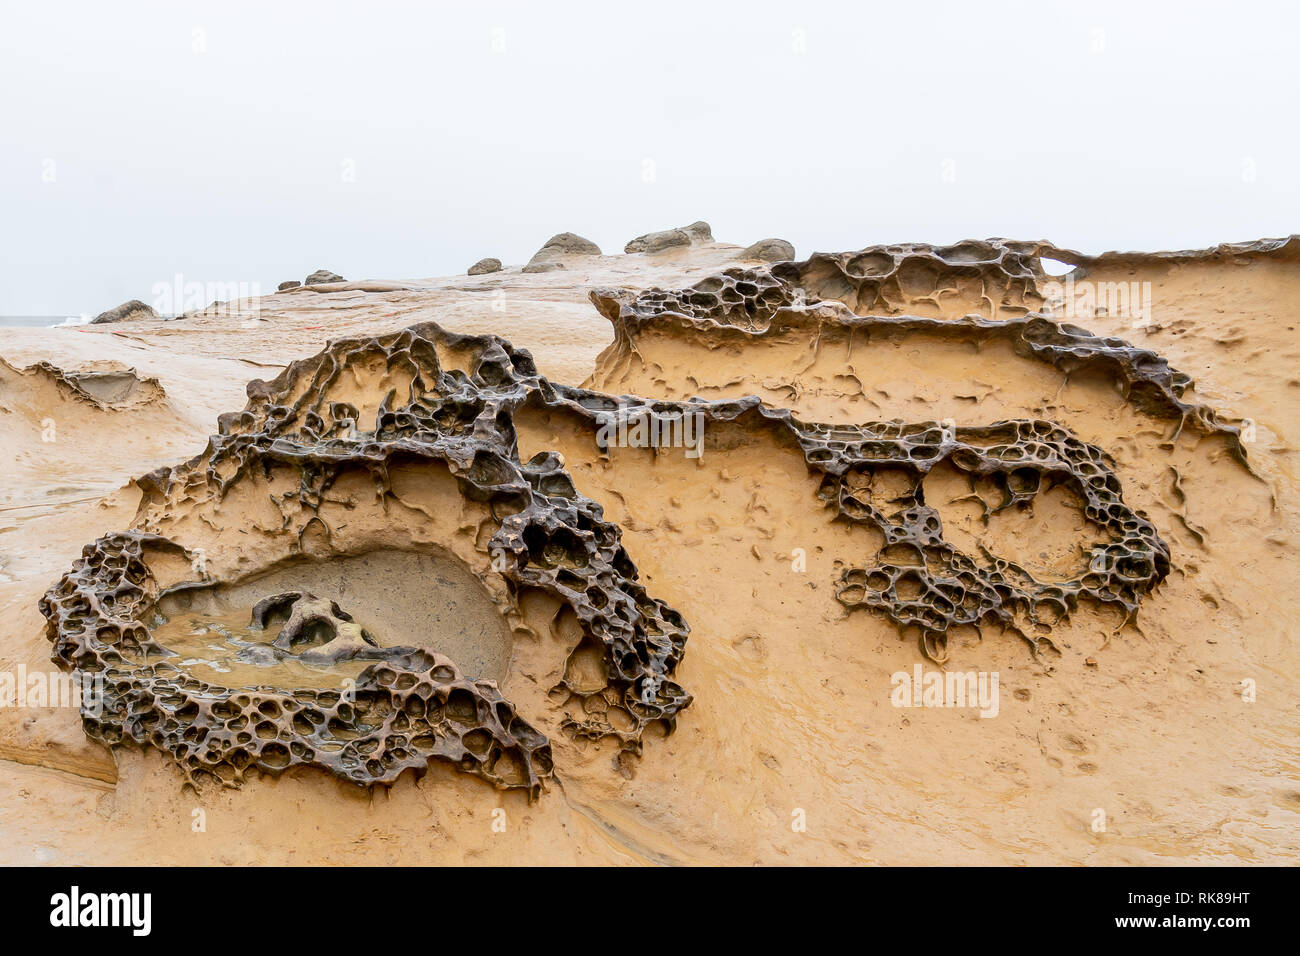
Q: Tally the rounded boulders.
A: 7